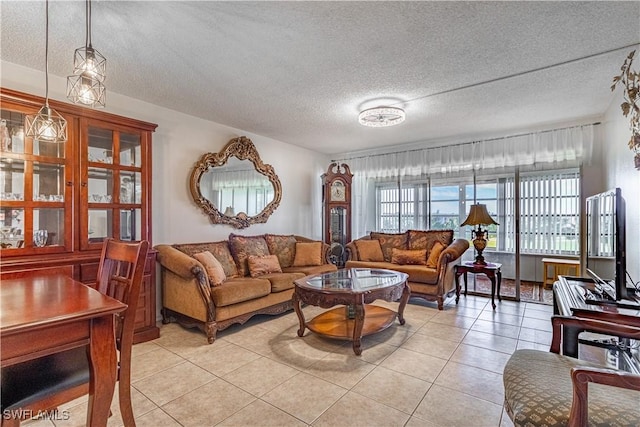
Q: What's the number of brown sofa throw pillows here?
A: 6